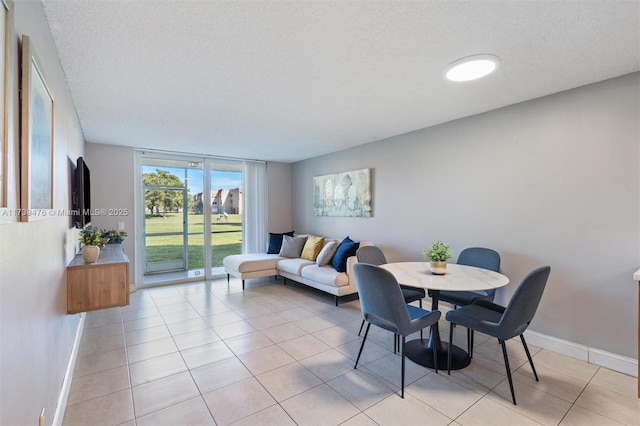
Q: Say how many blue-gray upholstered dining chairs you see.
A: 4